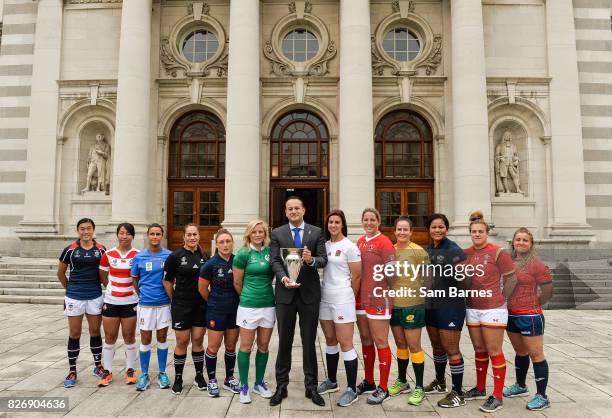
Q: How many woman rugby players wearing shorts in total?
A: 12